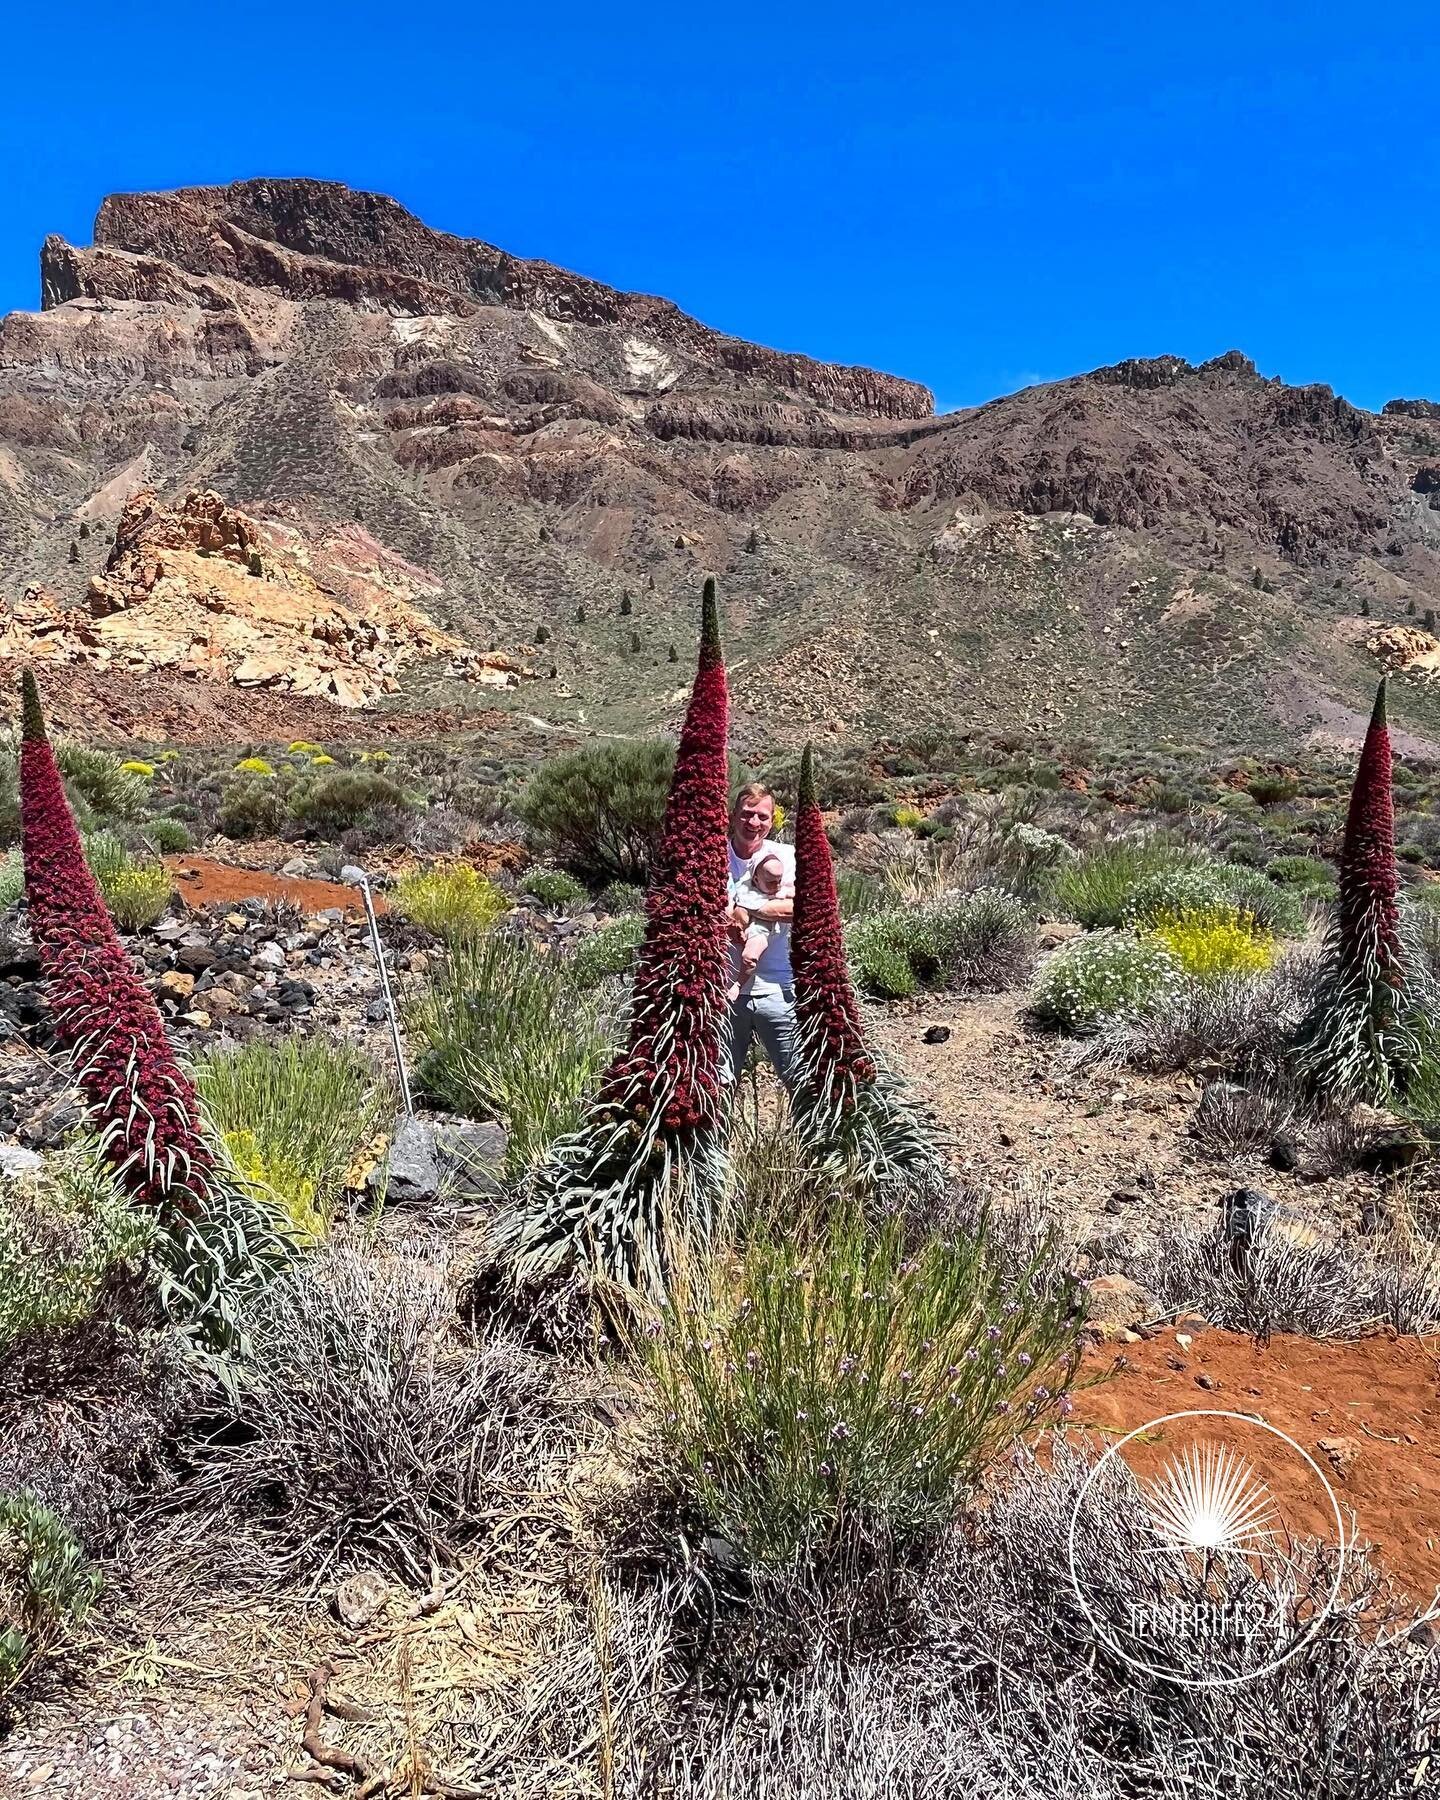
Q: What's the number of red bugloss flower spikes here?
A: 4